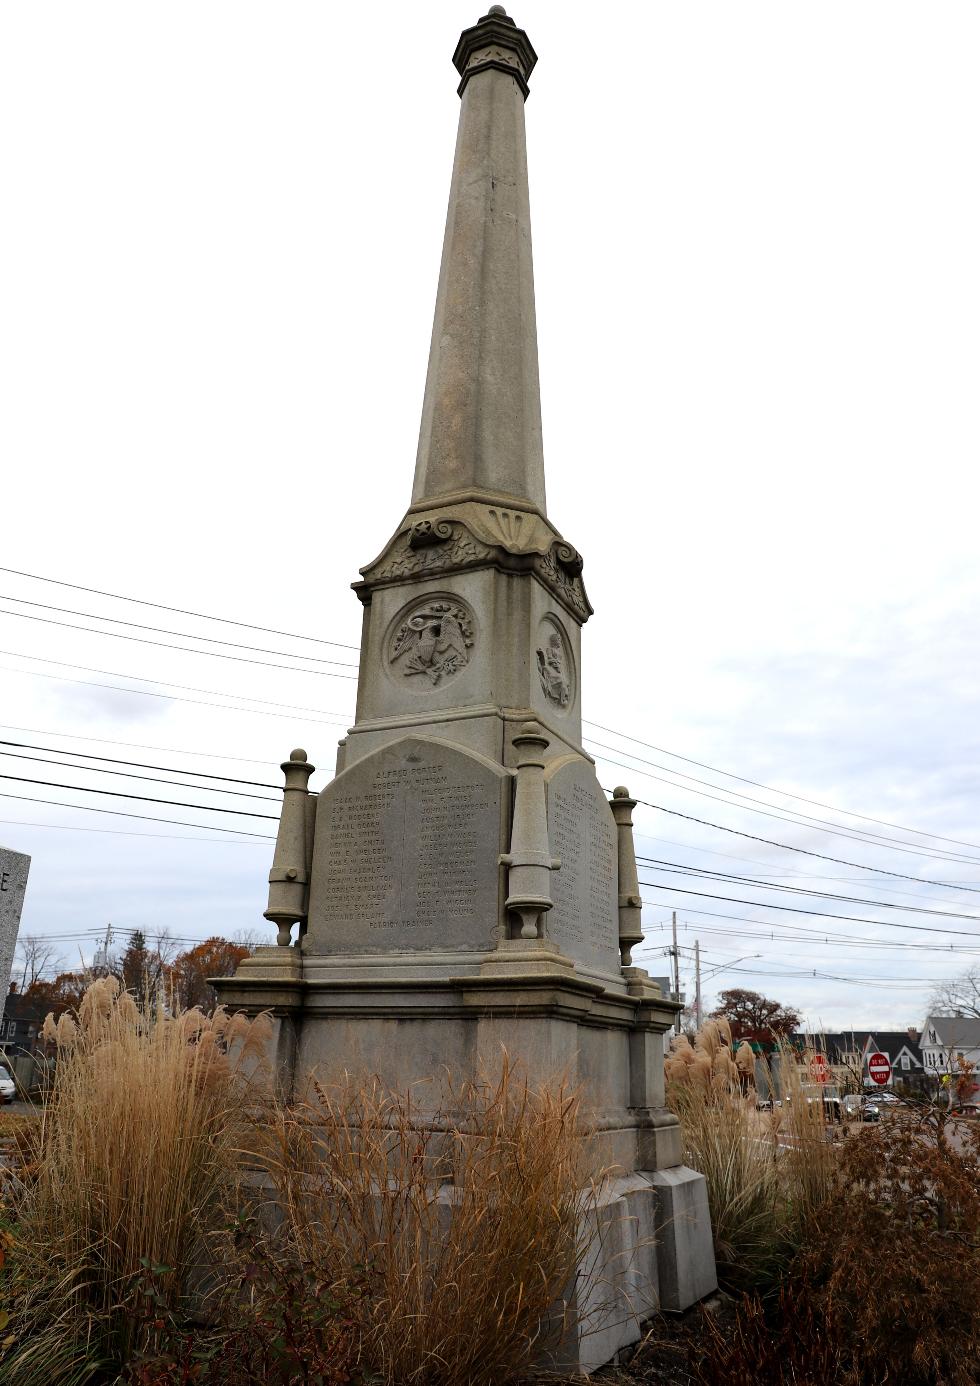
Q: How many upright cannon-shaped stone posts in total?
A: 3